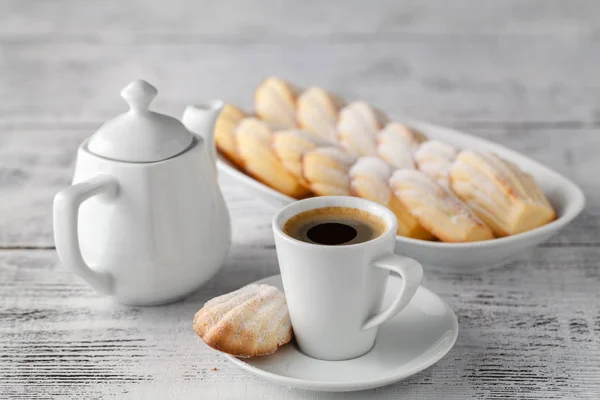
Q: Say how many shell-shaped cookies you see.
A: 13